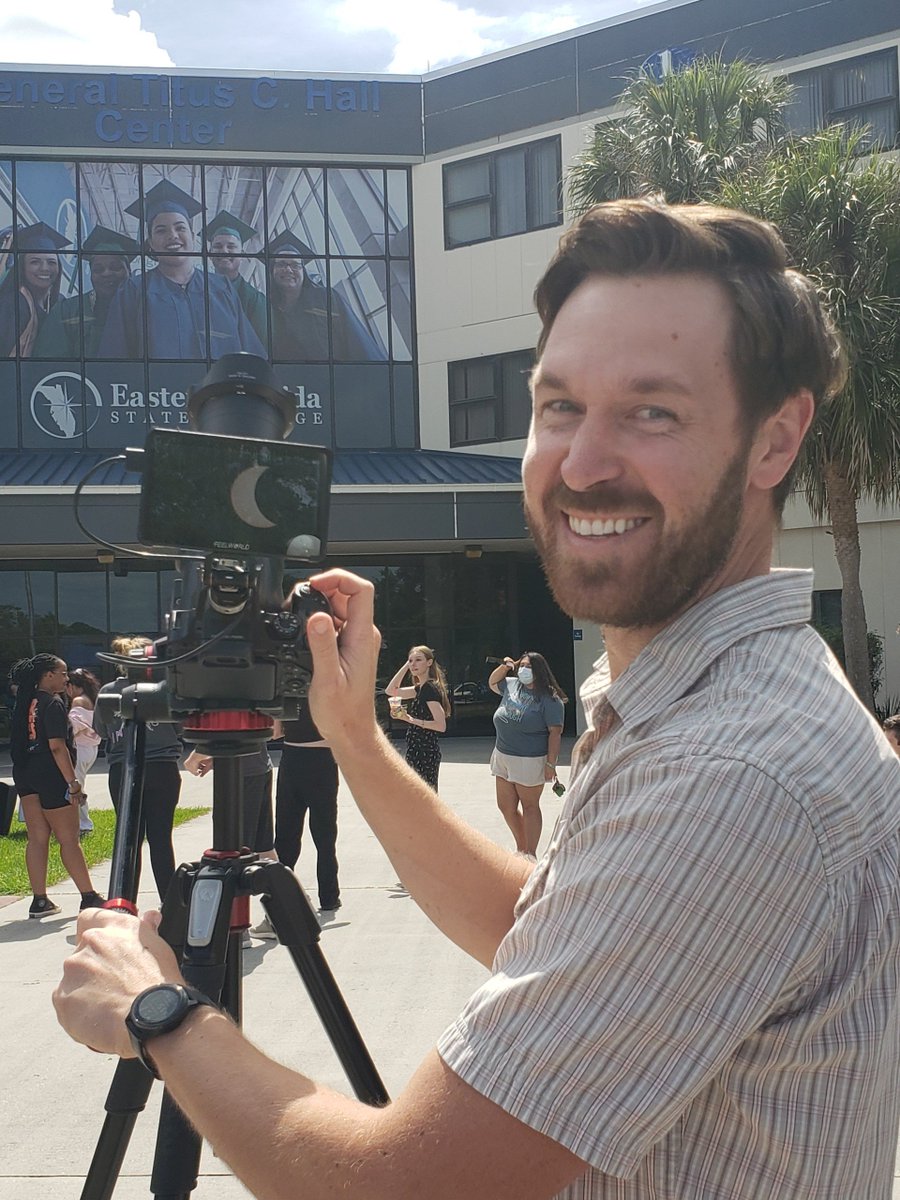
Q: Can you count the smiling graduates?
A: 5